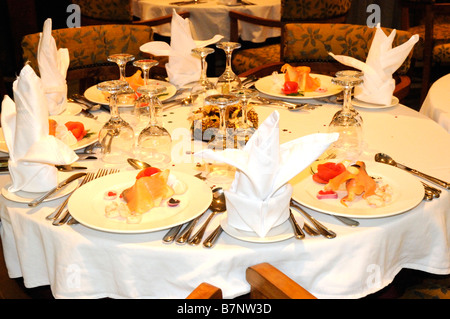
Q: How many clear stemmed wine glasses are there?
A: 10